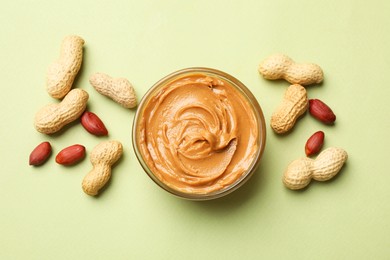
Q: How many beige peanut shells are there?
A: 7